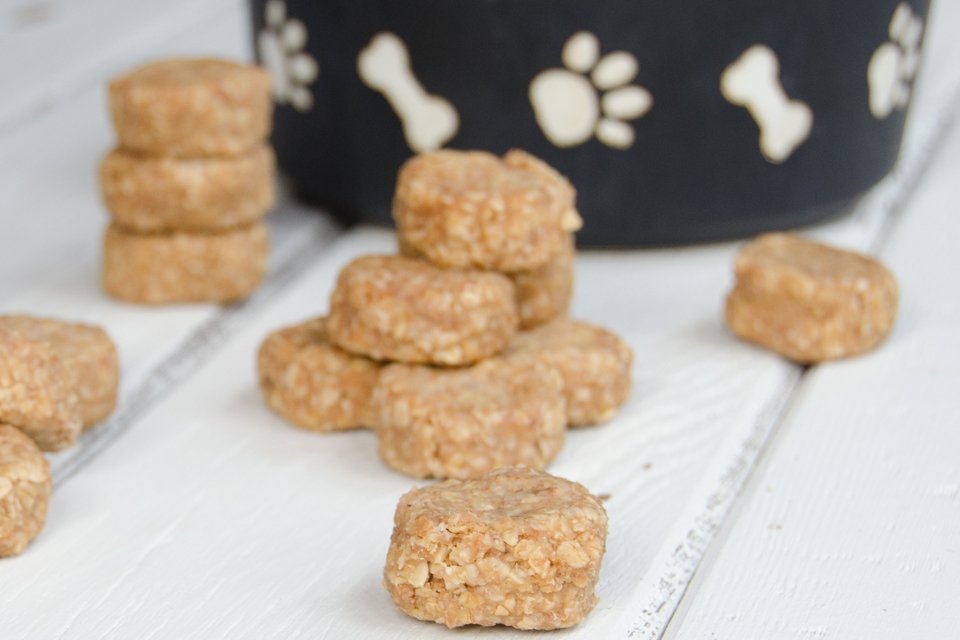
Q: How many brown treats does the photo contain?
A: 14